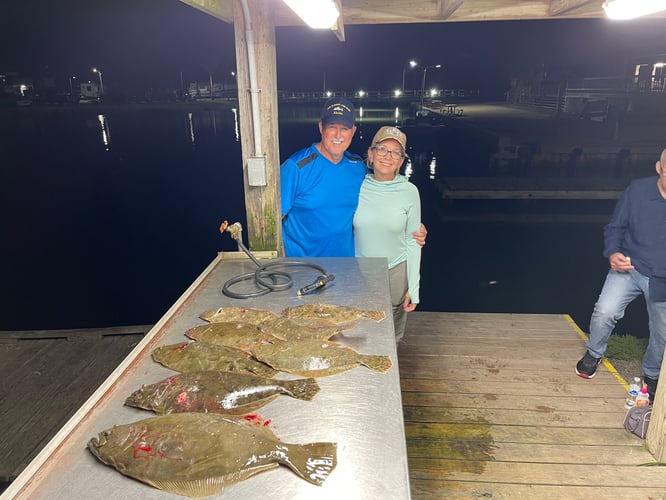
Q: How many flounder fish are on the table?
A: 8